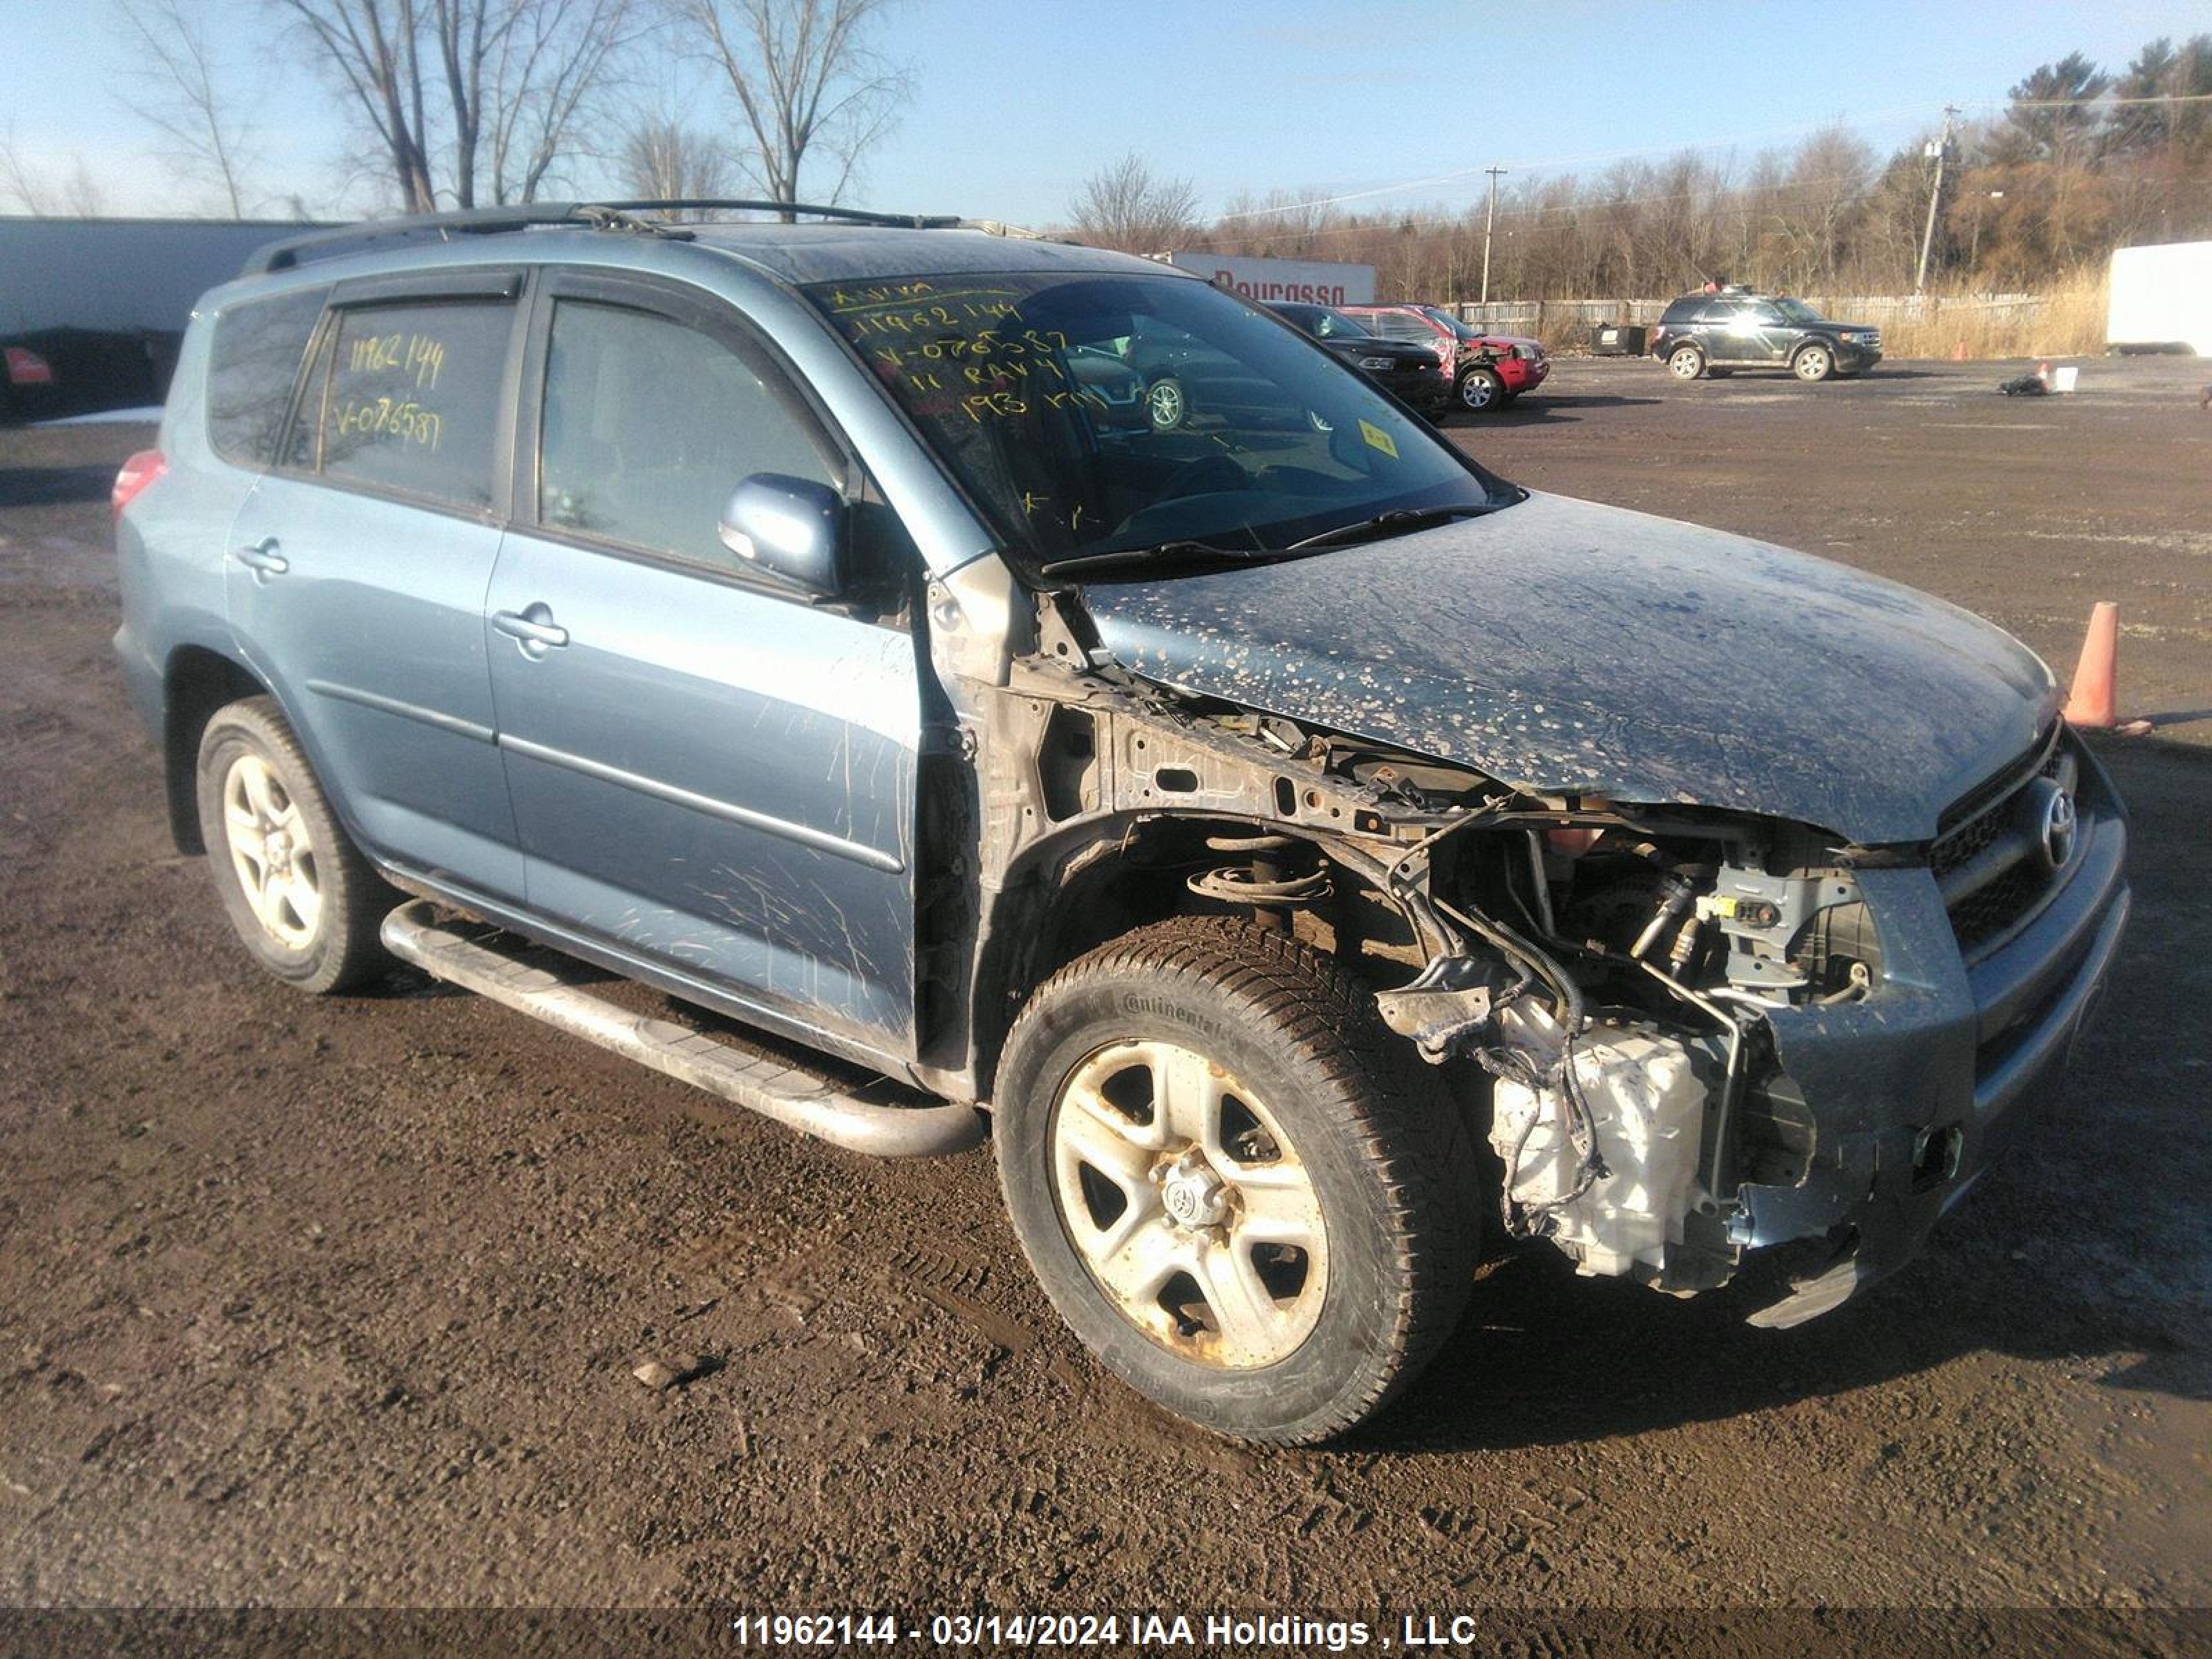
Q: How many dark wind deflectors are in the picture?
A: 2